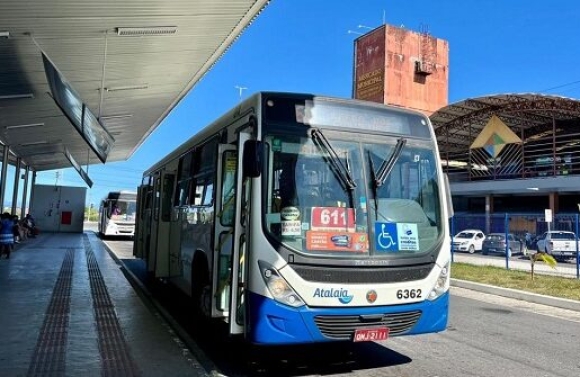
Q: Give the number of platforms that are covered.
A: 1